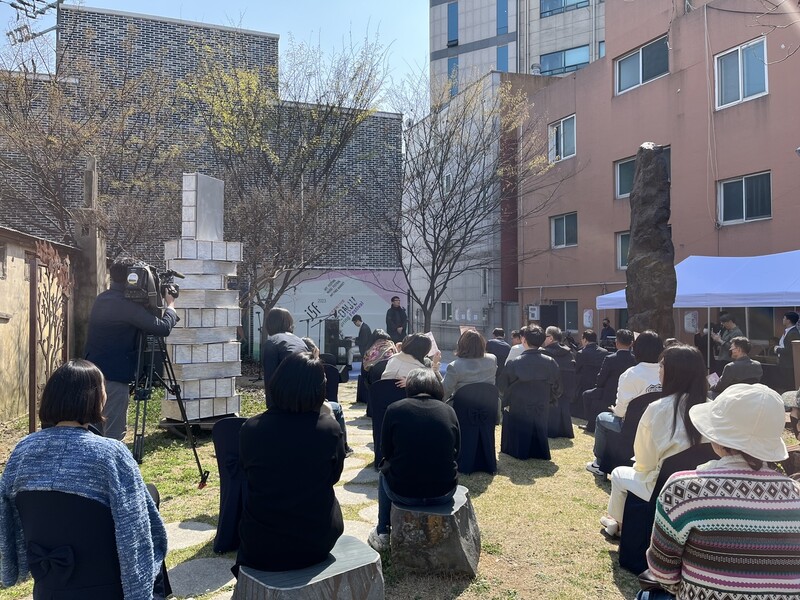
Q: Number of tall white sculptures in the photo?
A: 1